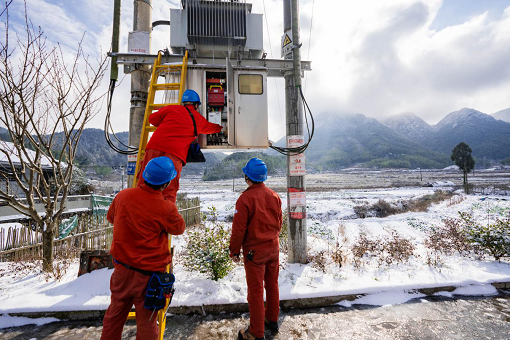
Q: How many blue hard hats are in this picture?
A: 3